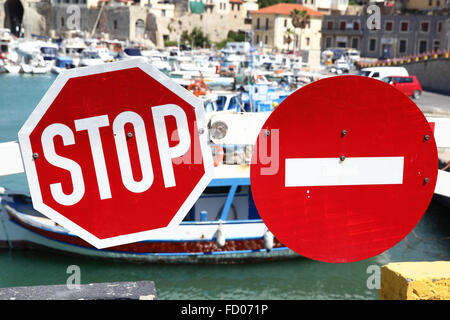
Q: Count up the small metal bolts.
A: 8